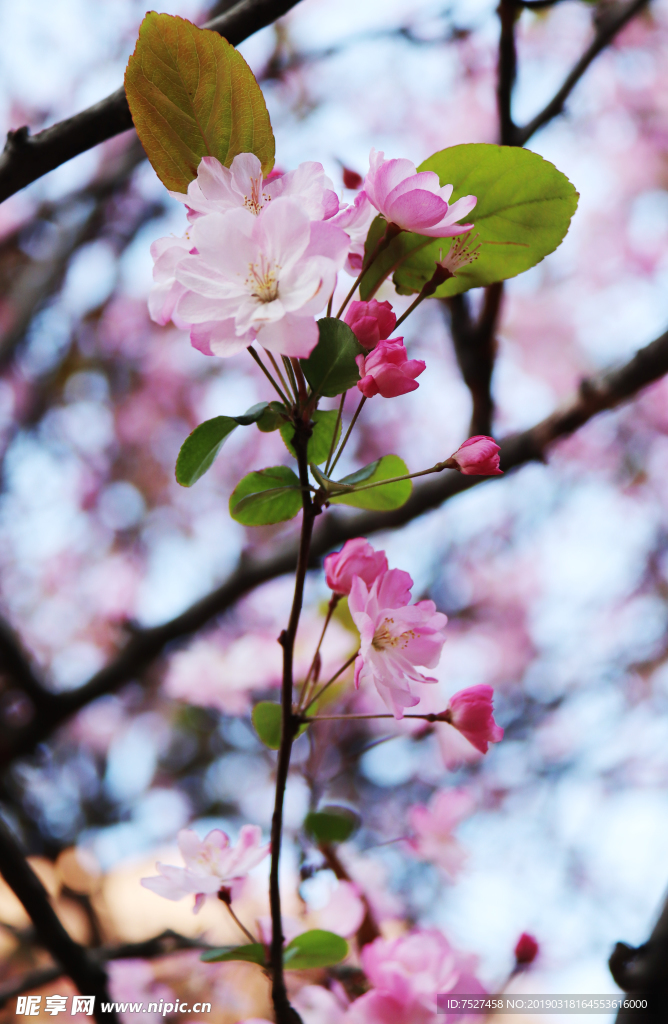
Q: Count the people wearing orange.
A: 0